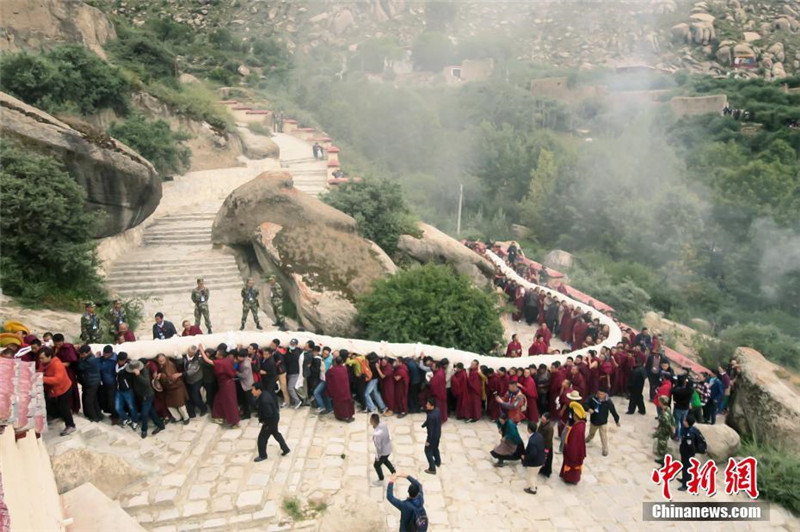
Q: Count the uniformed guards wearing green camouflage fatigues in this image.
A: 6